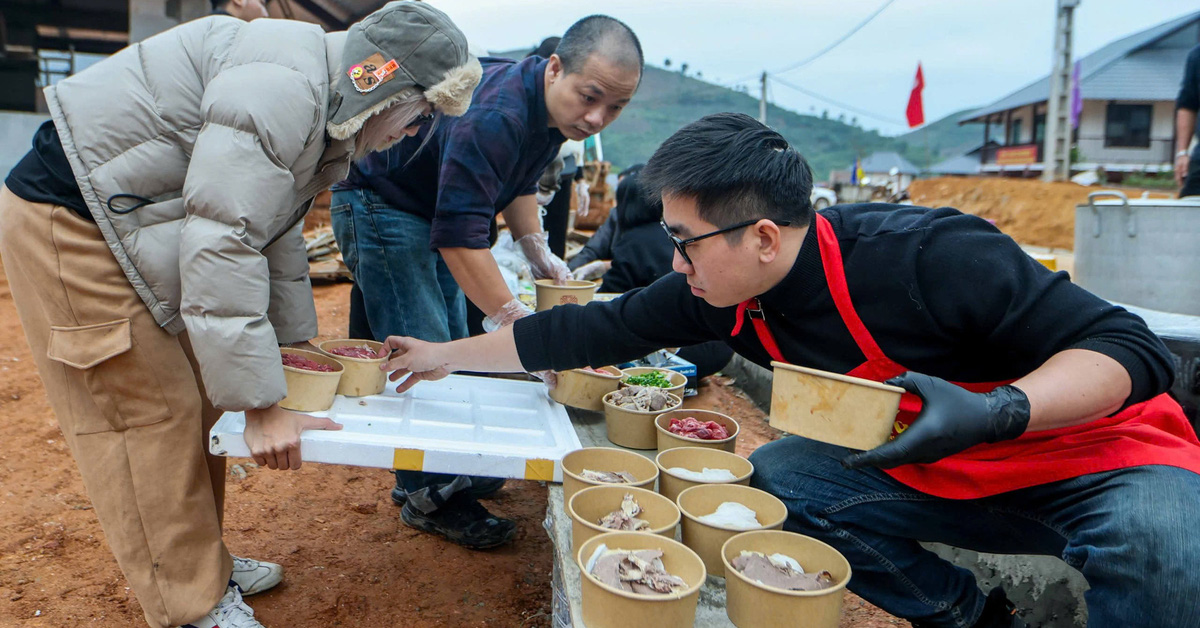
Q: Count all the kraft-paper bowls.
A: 14